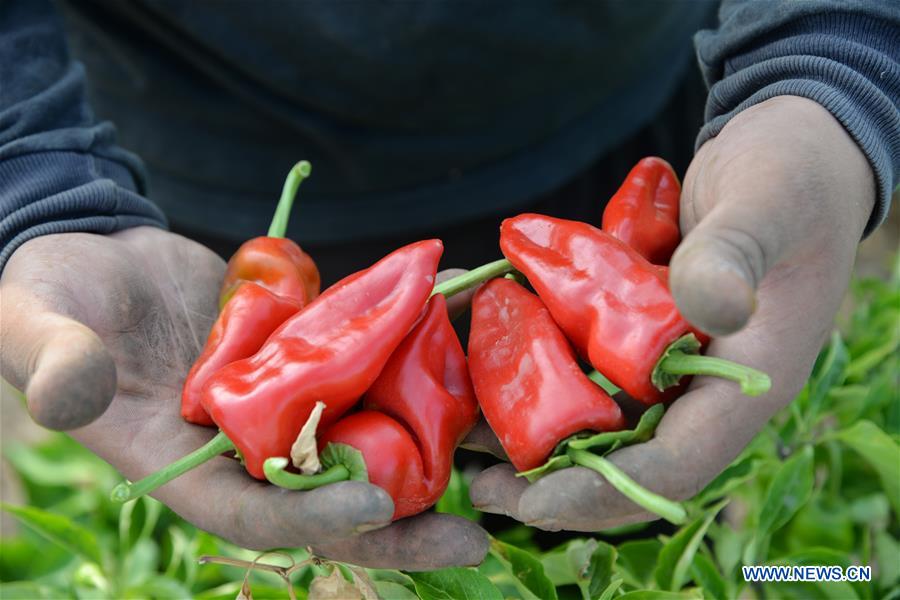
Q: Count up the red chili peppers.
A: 6